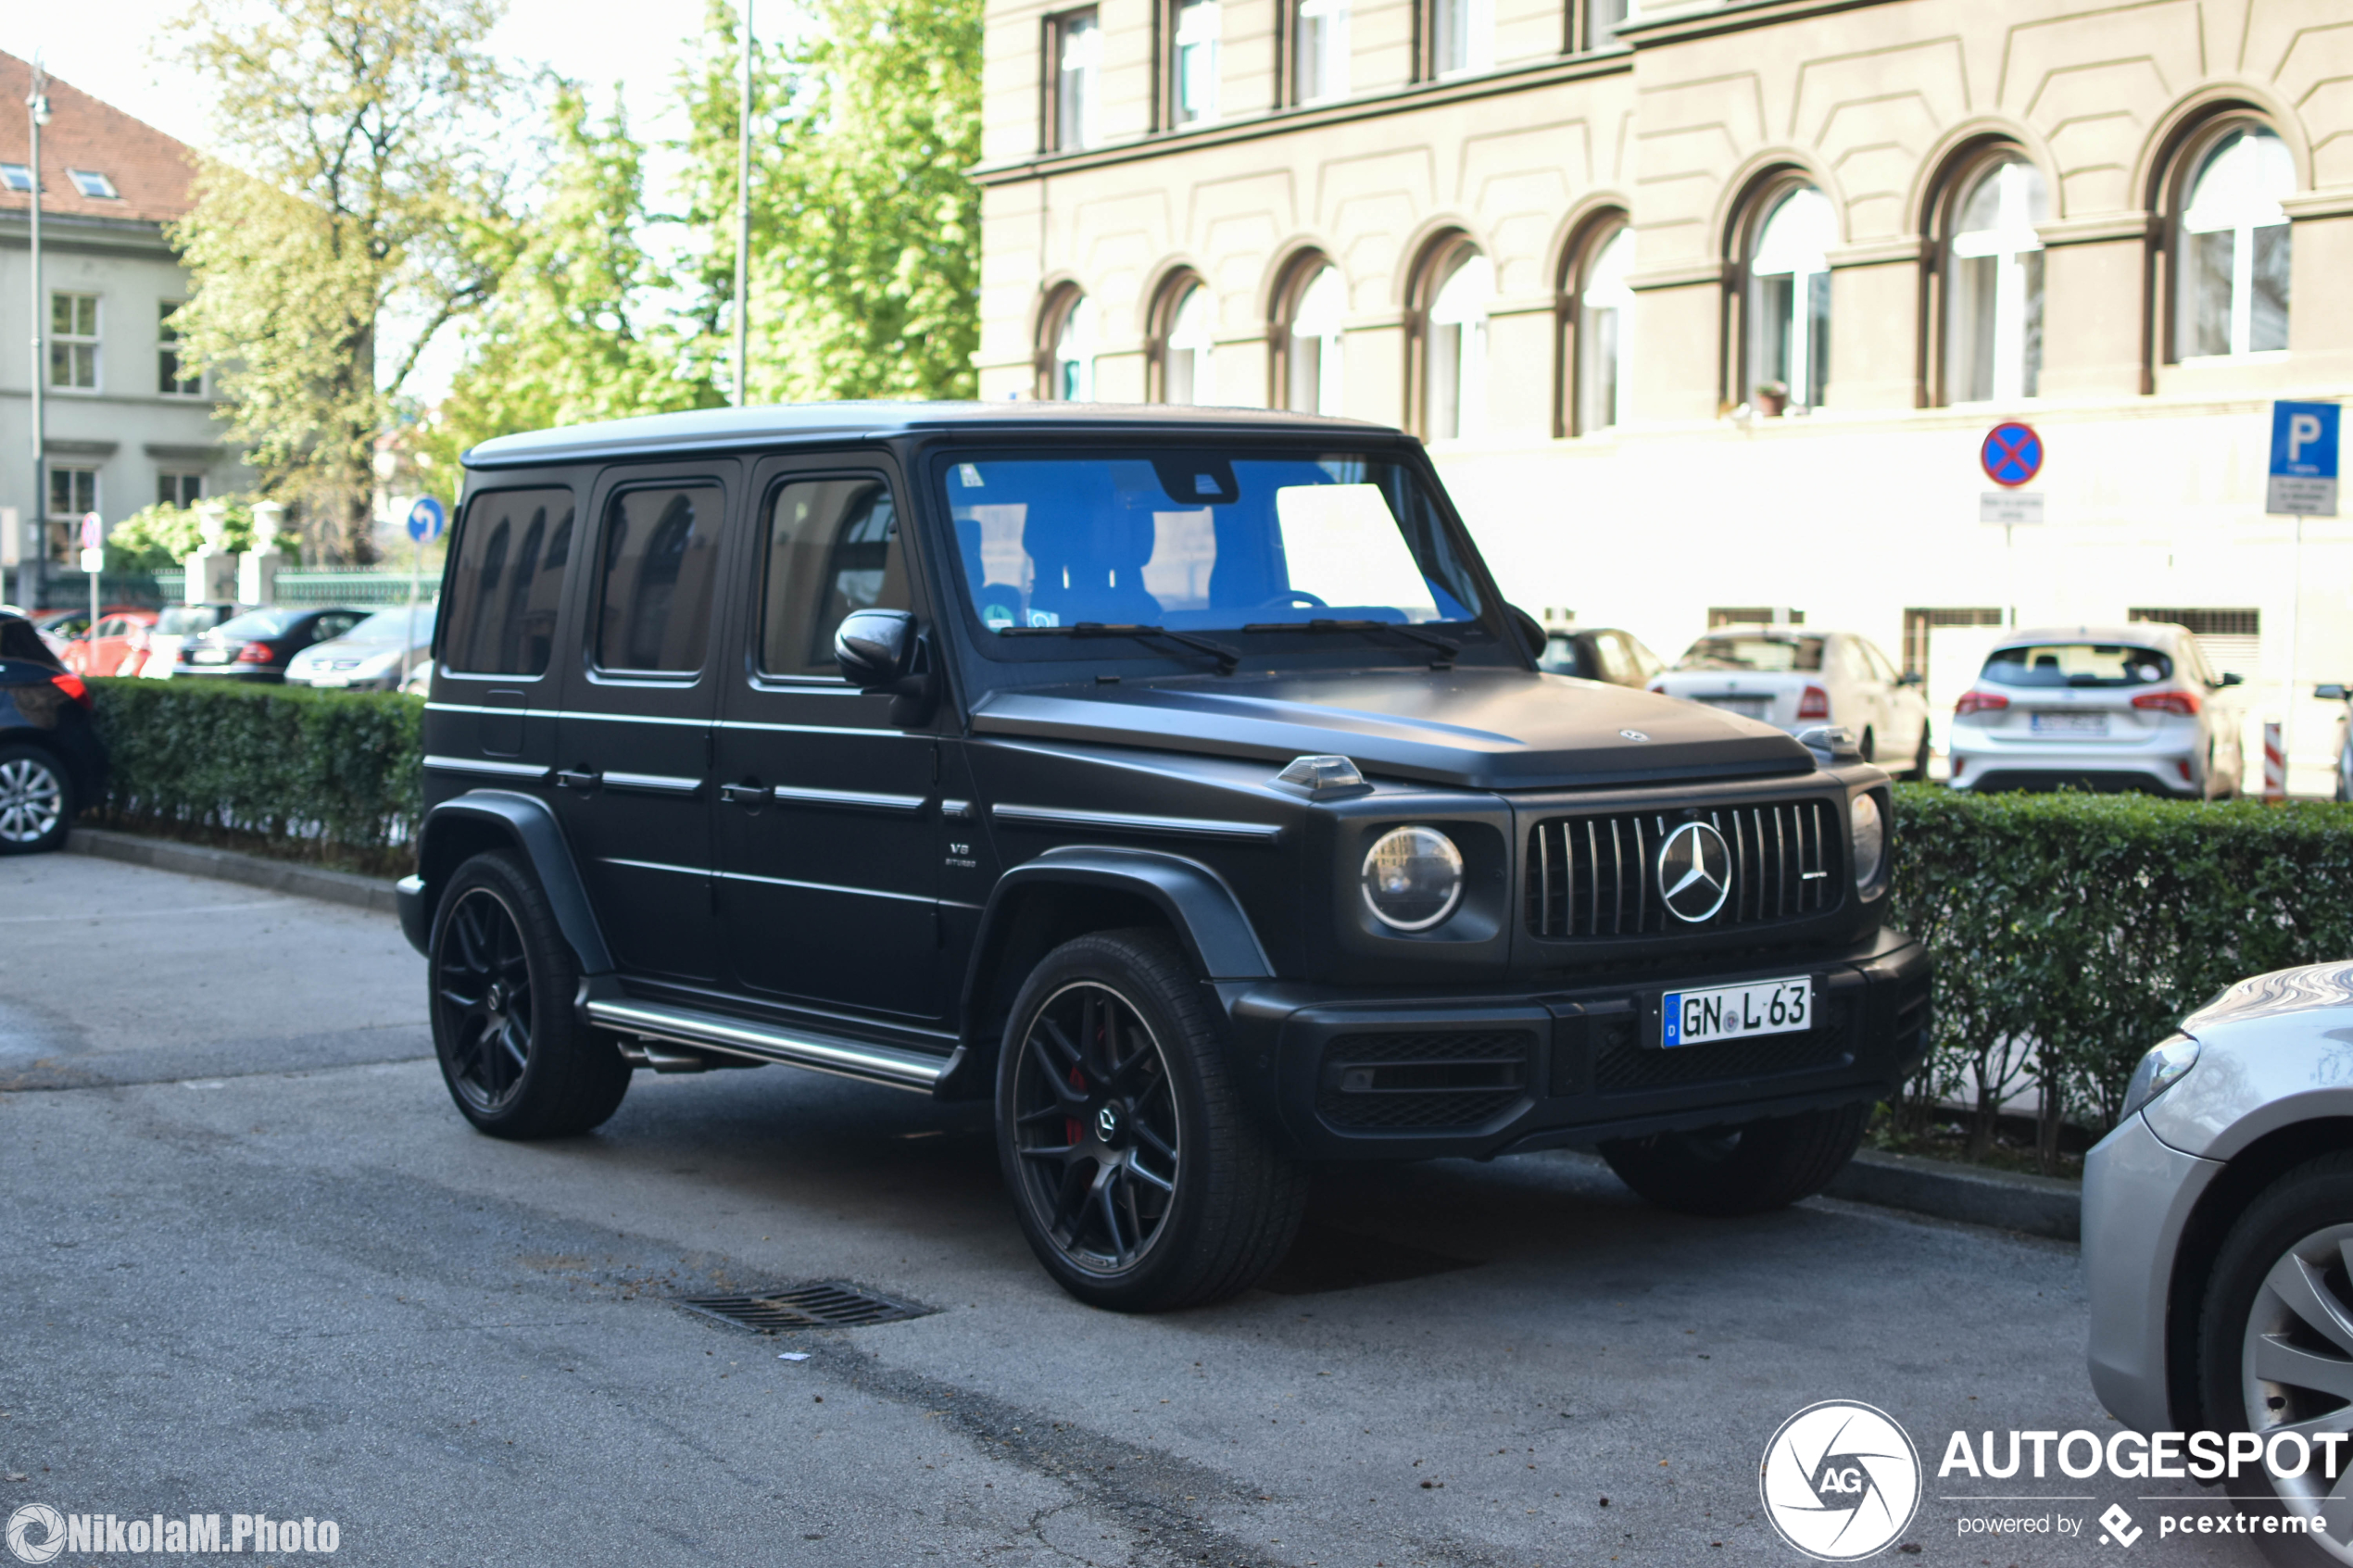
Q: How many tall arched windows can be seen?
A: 8